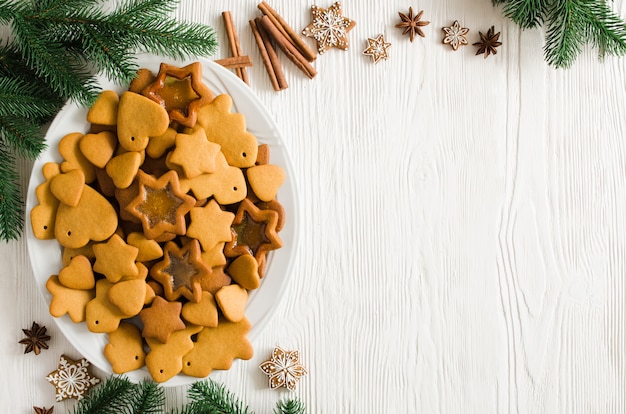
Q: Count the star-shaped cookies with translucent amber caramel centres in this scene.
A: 4